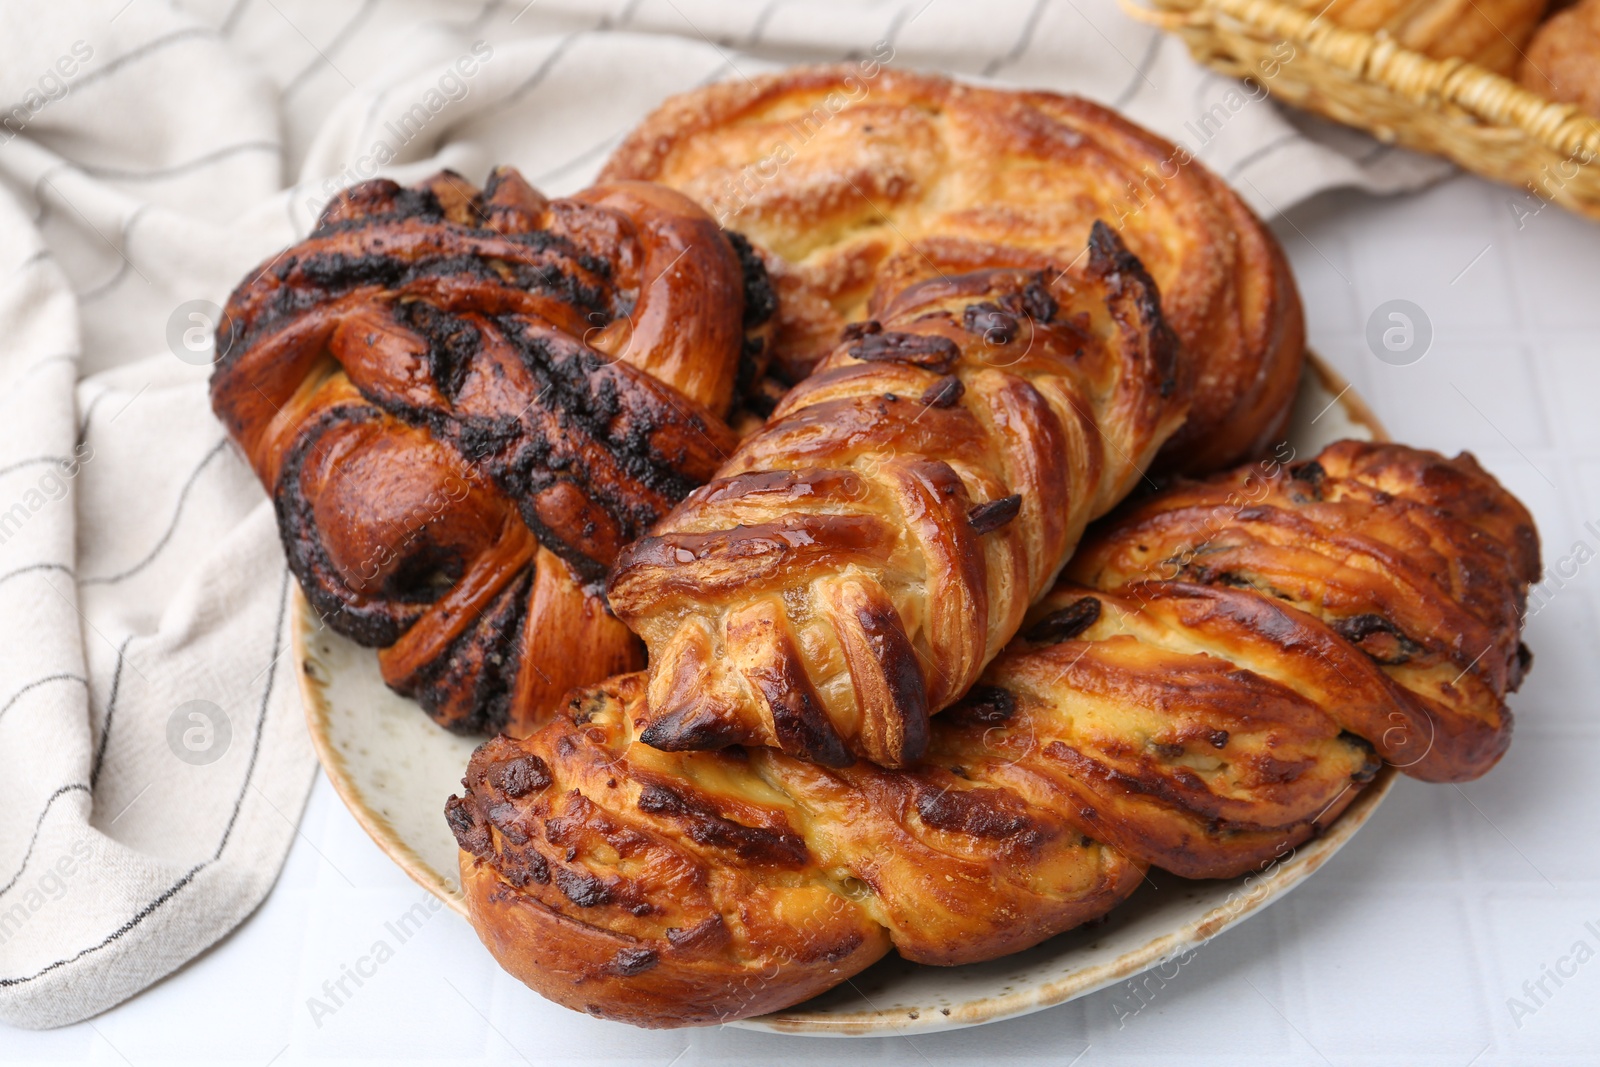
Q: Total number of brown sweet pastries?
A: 4